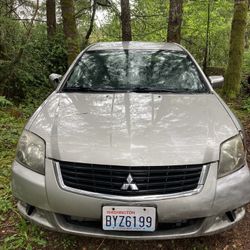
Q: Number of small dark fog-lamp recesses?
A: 2